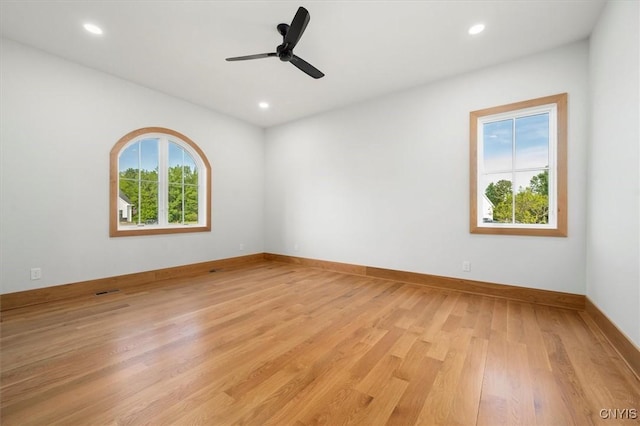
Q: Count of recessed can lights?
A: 3